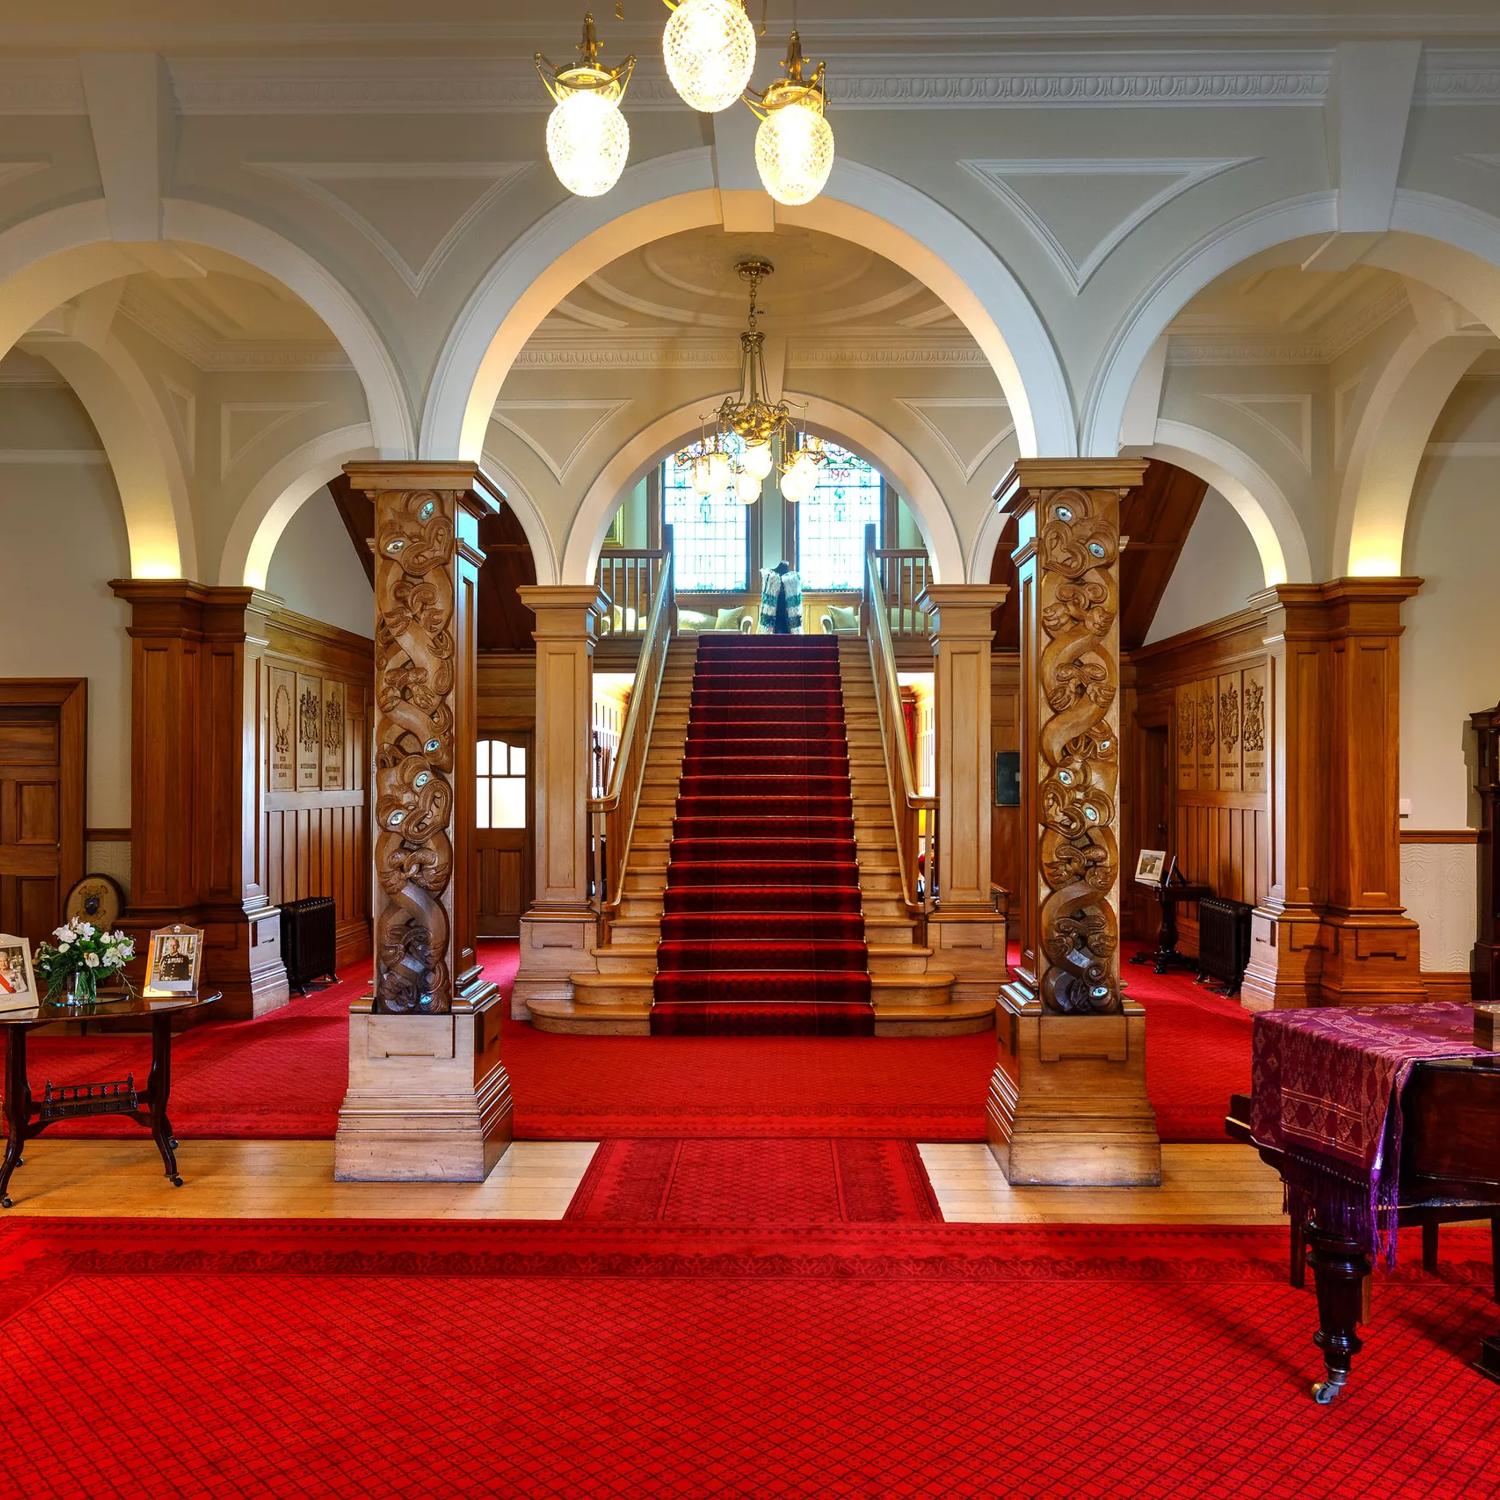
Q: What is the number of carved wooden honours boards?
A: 7